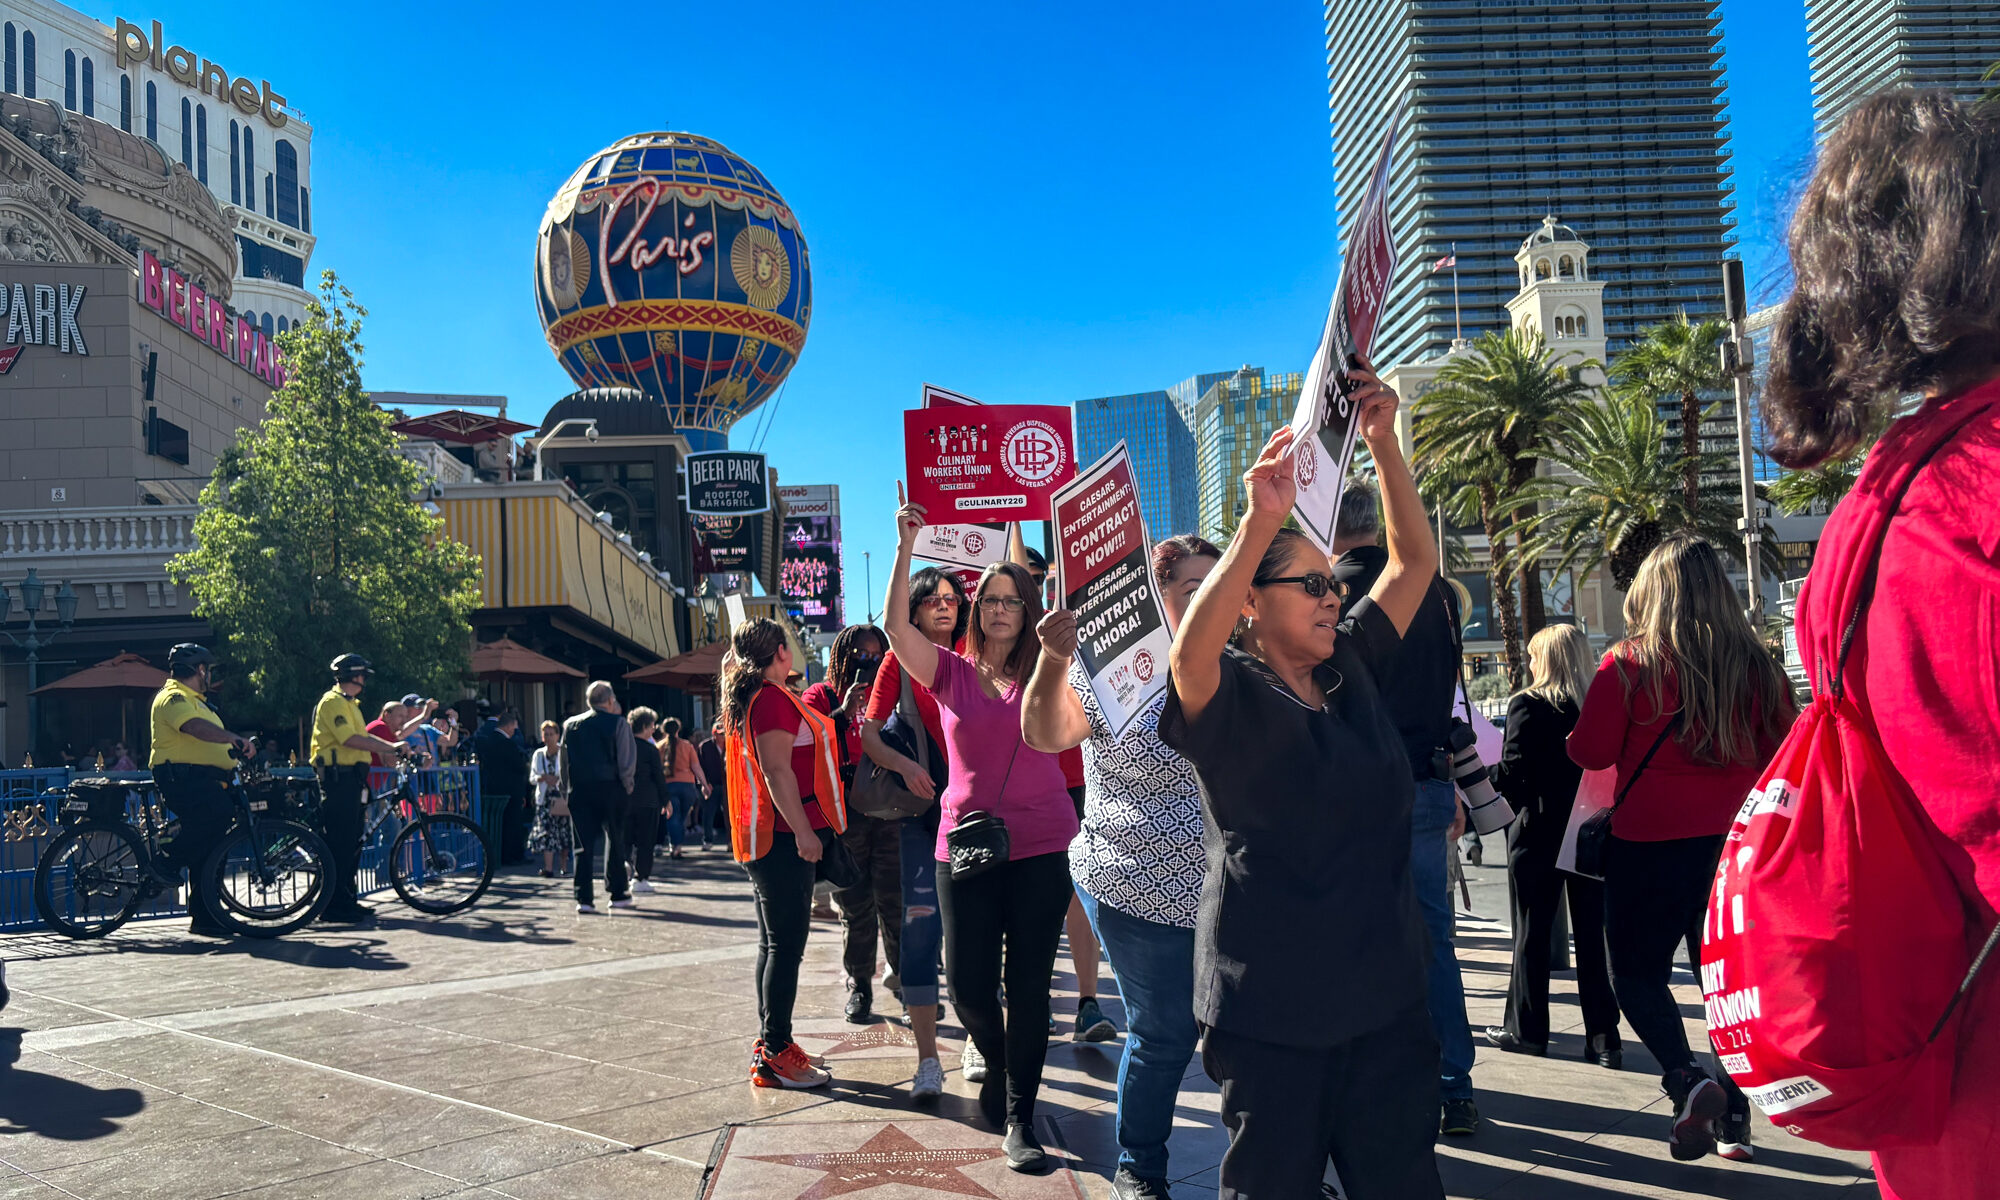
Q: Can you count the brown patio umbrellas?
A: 3